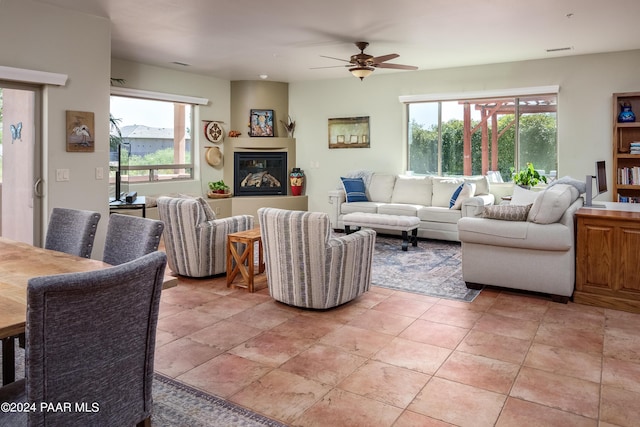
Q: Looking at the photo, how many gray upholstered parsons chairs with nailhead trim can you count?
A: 3